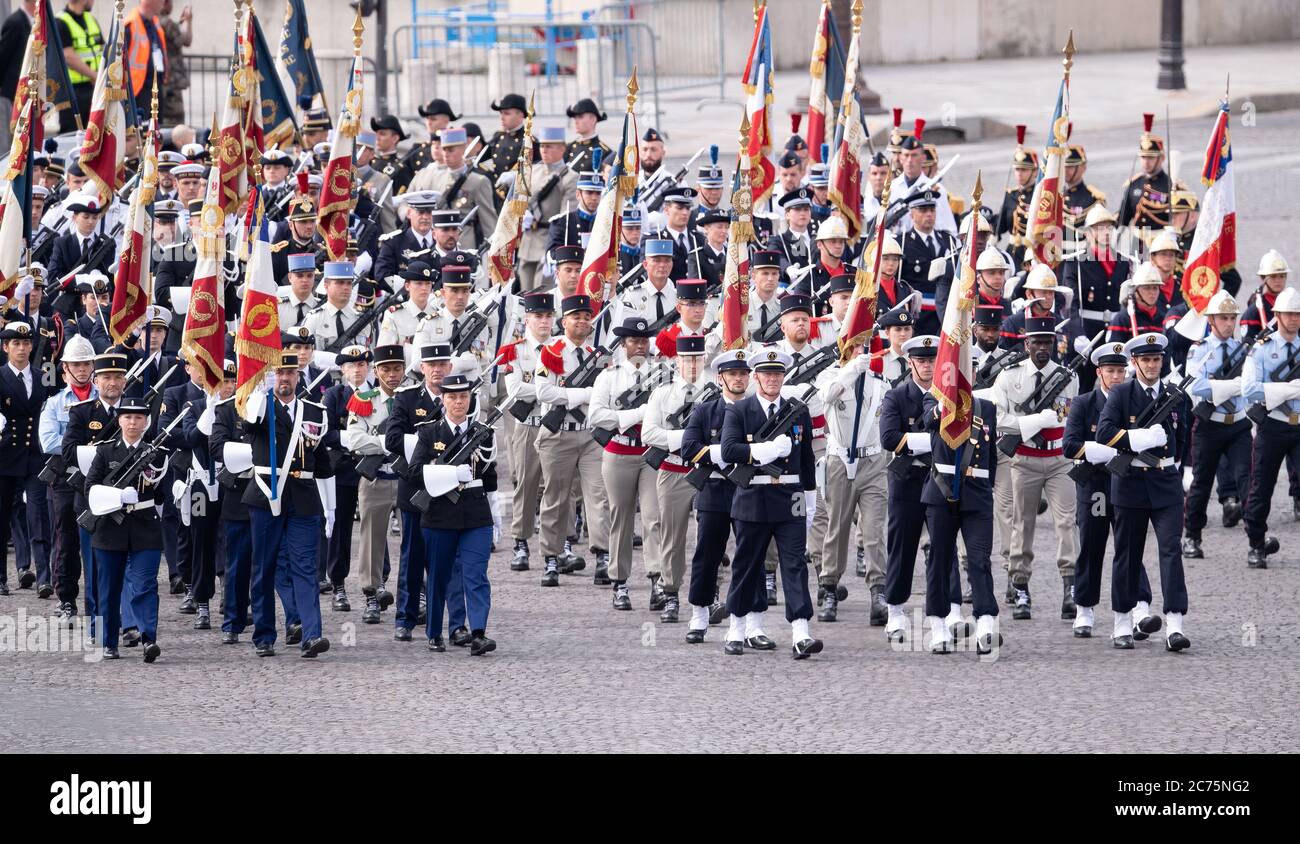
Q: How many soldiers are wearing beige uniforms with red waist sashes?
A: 4